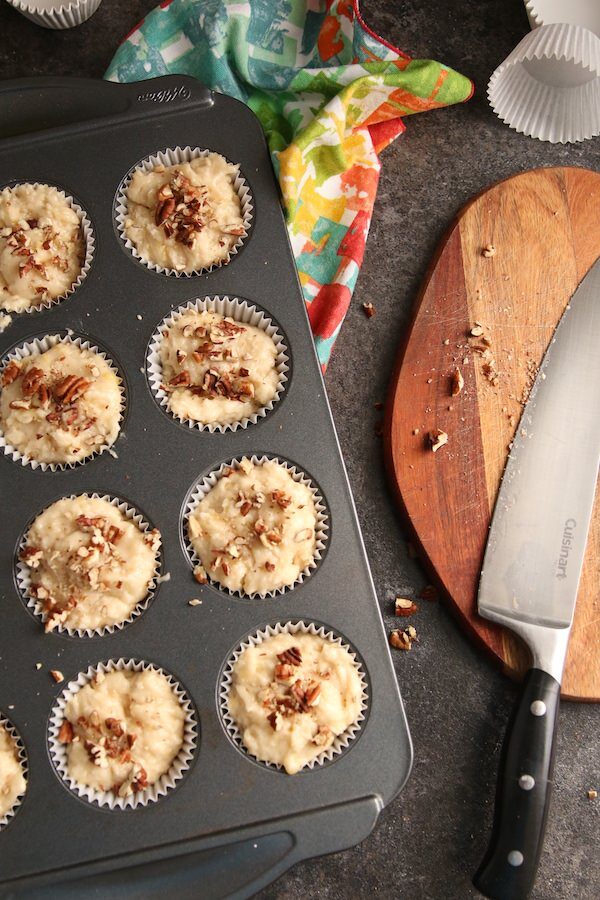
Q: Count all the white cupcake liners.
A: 12